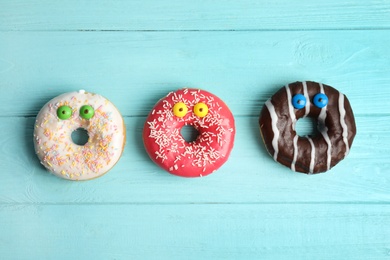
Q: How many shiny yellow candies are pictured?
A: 2